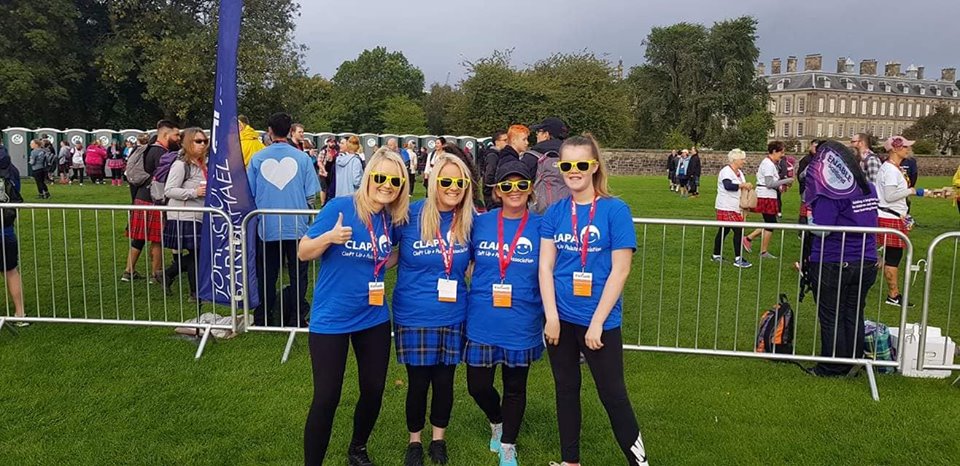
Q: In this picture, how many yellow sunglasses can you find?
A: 4